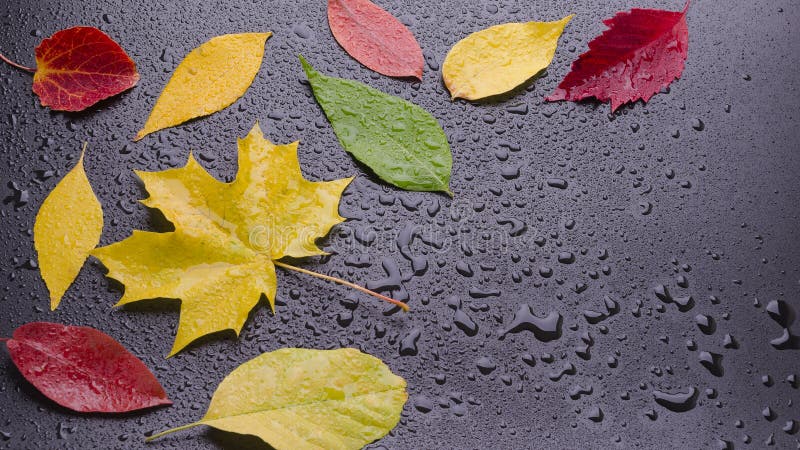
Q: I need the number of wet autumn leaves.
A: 10